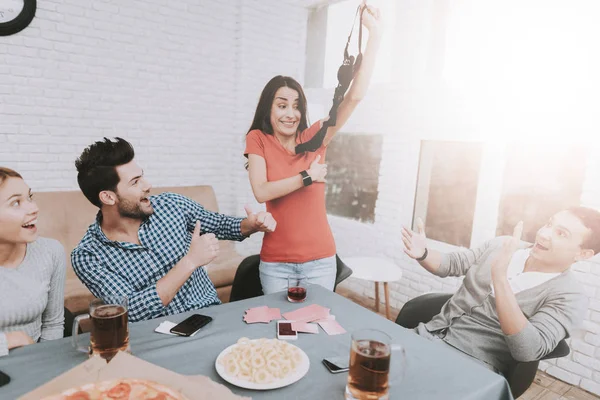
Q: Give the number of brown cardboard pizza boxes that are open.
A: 1